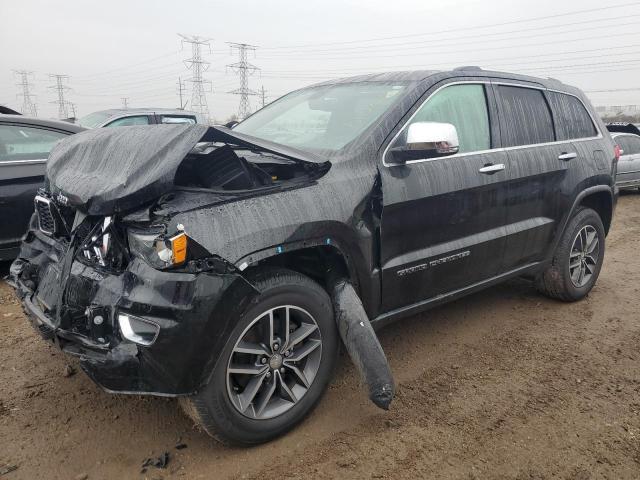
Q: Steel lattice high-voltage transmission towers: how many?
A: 4